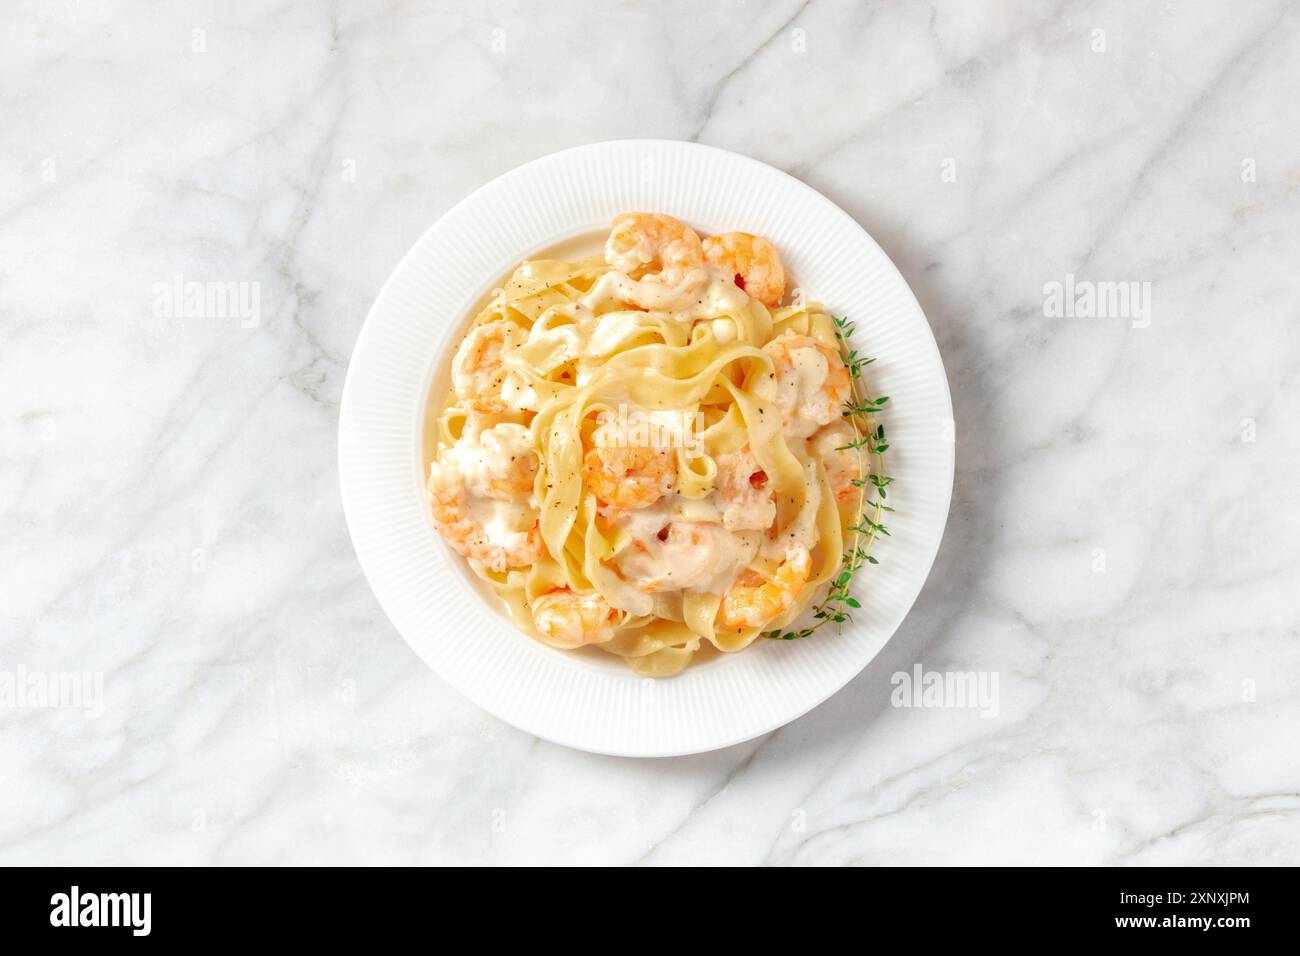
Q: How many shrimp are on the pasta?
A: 12